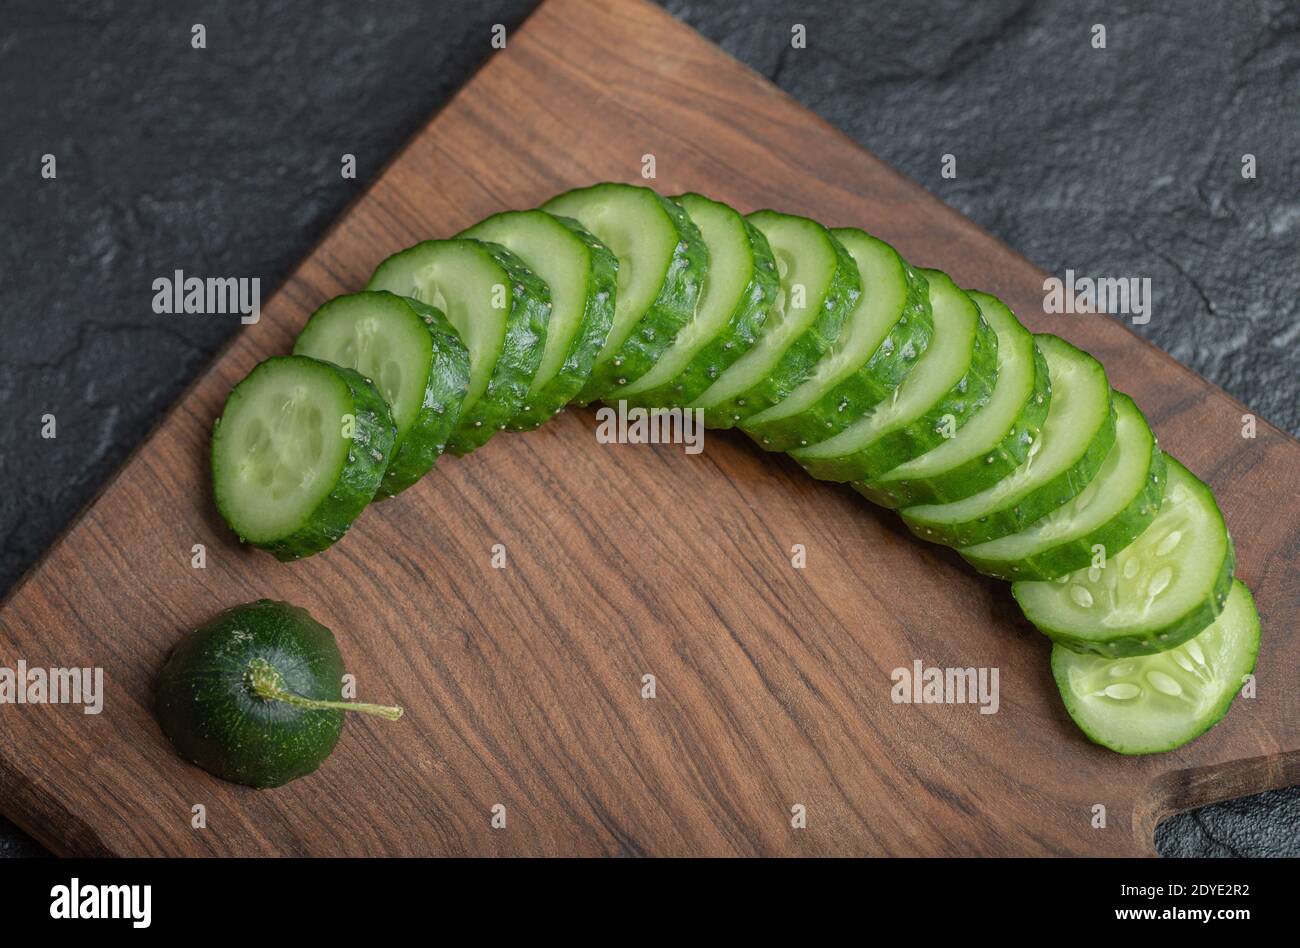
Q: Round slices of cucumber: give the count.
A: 14